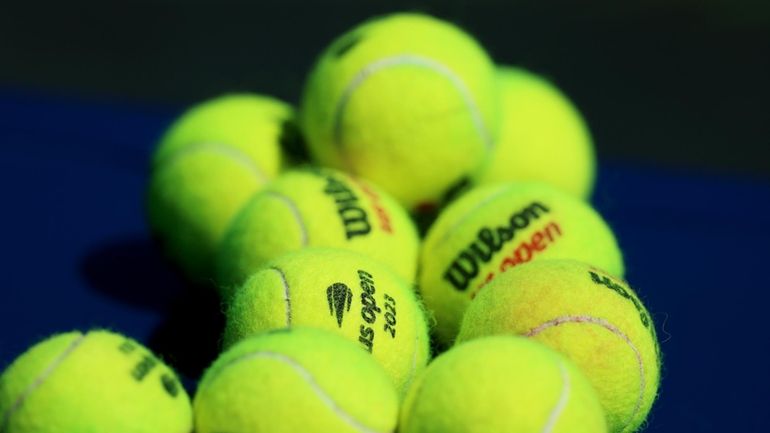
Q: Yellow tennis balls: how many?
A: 10